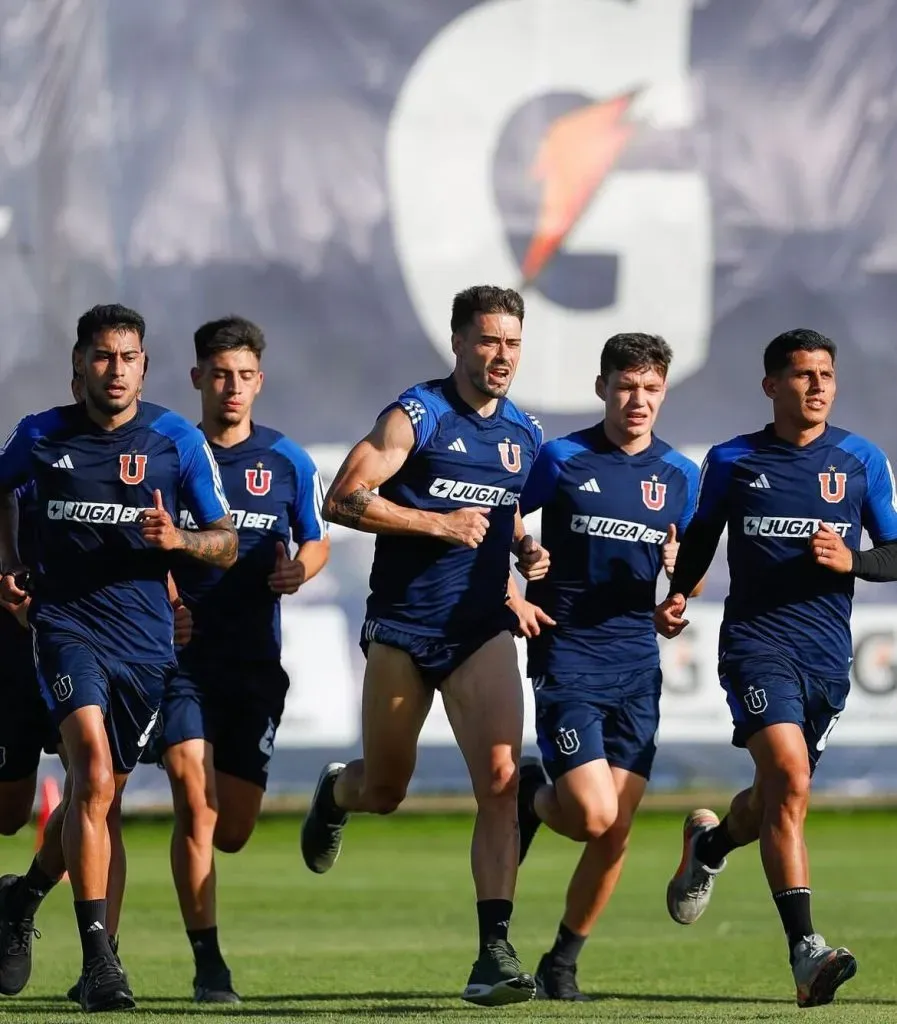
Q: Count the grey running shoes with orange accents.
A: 2